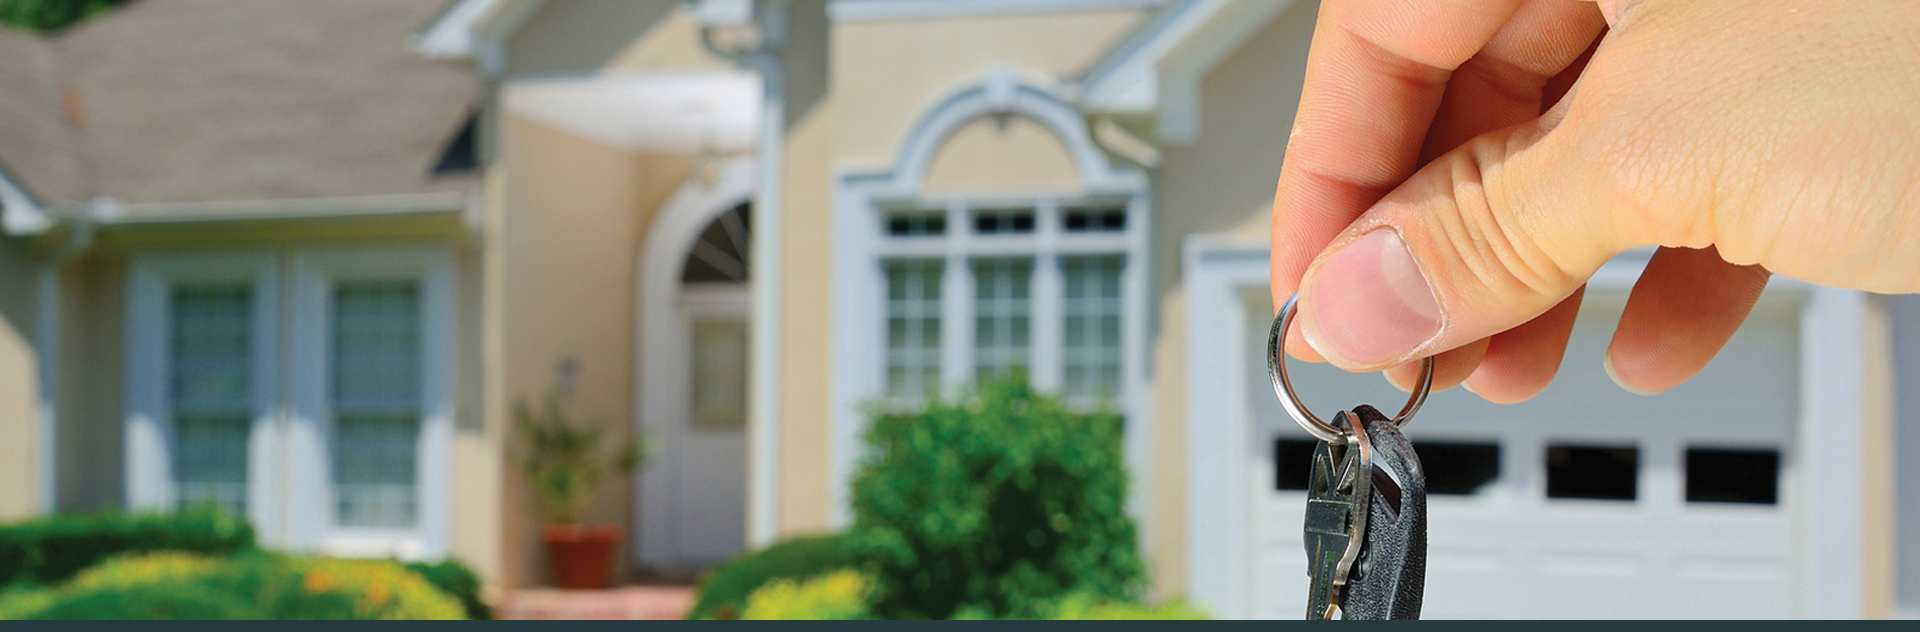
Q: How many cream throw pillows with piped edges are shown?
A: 0